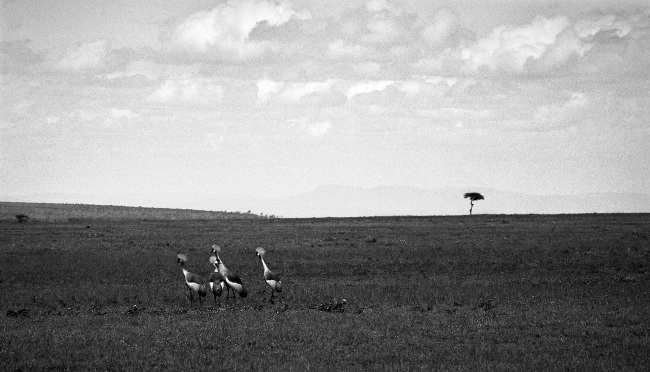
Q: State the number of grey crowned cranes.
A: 4